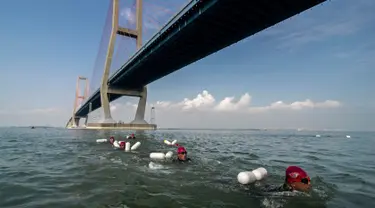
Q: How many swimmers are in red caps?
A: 5